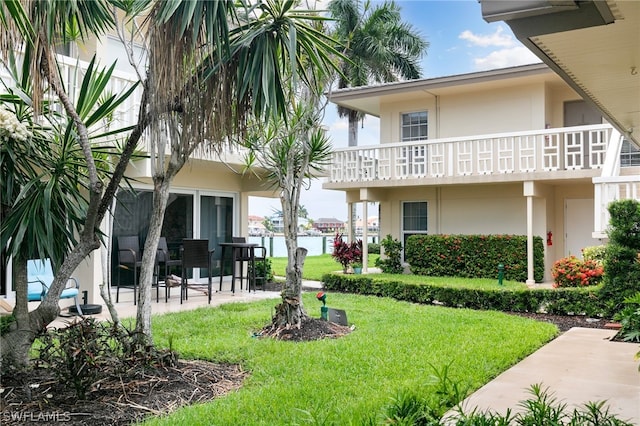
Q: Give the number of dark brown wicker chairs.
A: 4